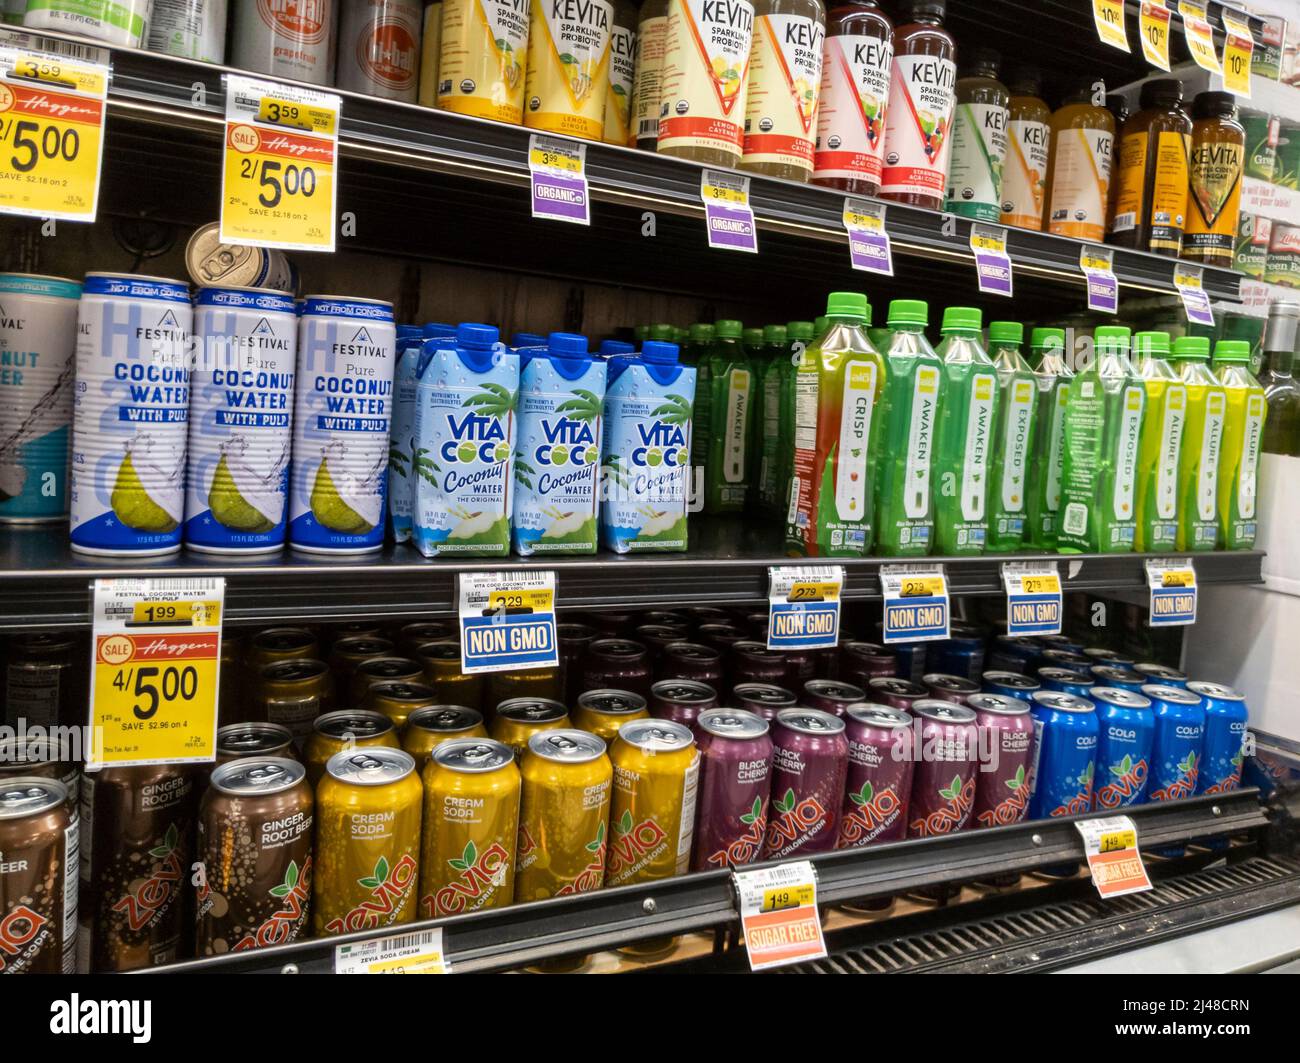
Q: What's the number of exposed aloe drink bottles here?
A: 3